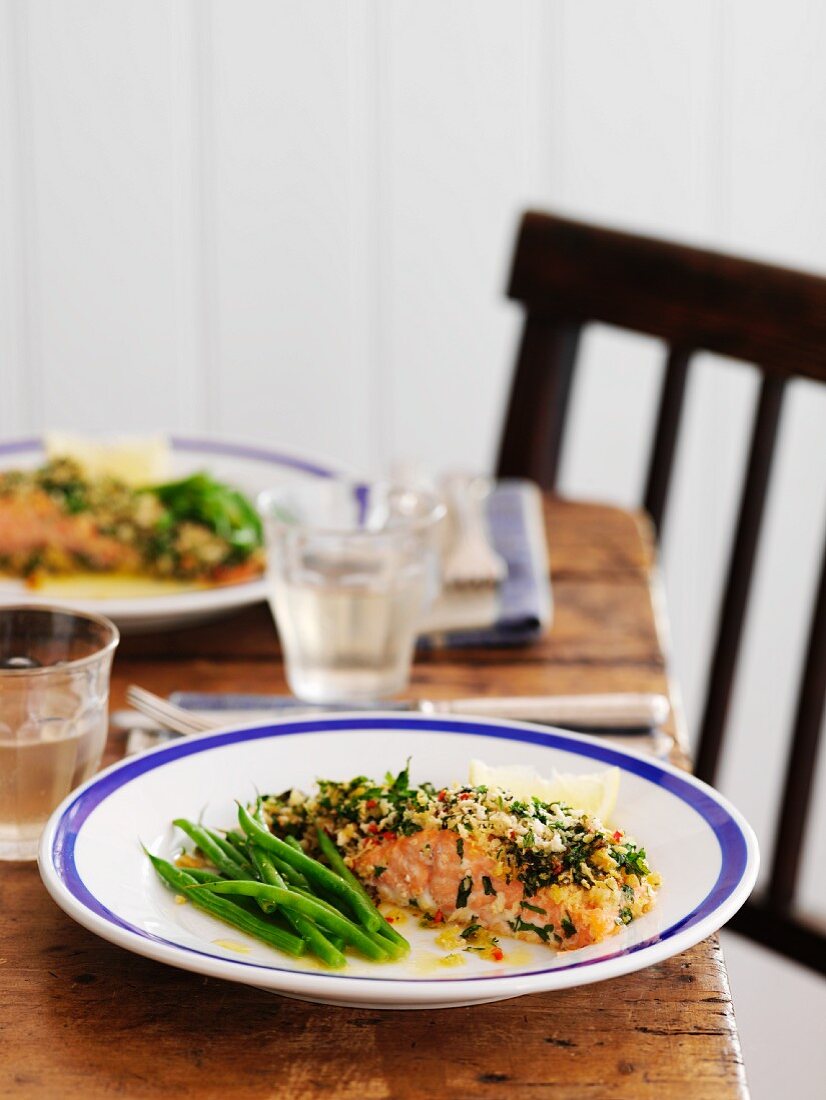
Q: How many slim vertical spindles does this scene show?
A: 3